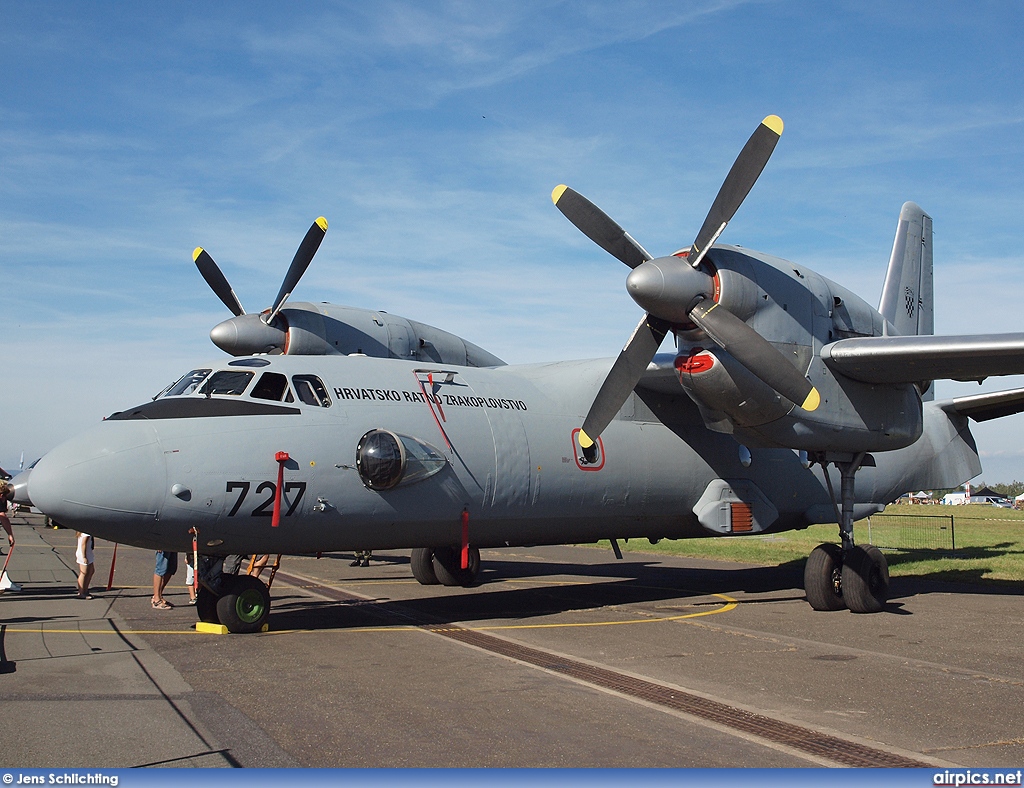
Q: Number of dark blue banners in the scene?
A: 0